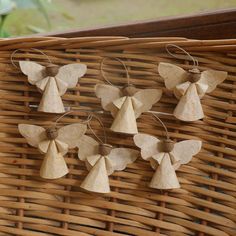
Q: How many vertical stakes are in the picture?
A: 5